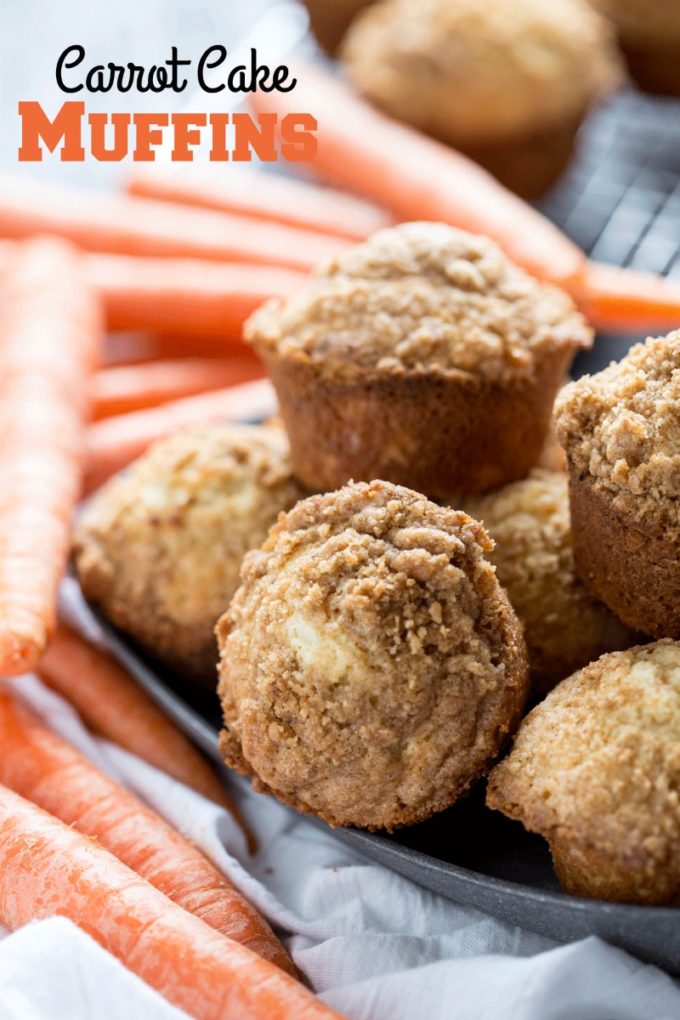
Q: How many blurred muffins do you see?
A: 3